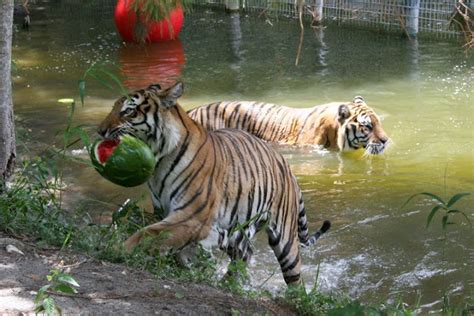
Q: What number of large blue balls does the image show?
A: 0